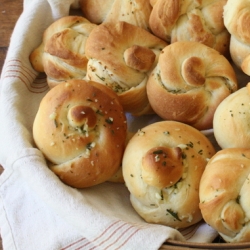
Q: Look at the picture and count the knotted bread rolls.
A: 10